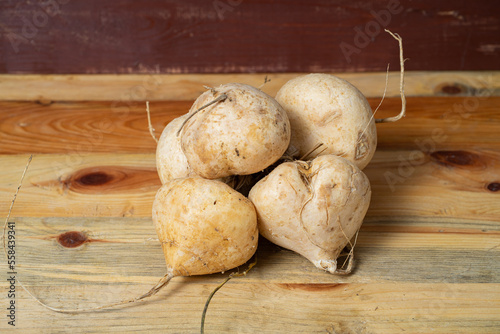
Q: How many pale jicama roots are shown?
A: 5